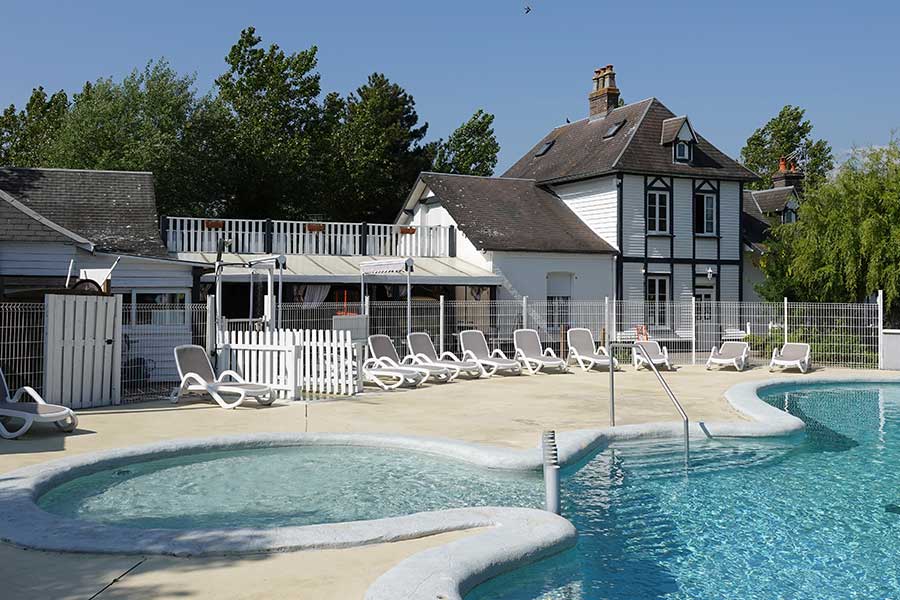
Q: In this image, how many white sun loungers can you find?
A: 11